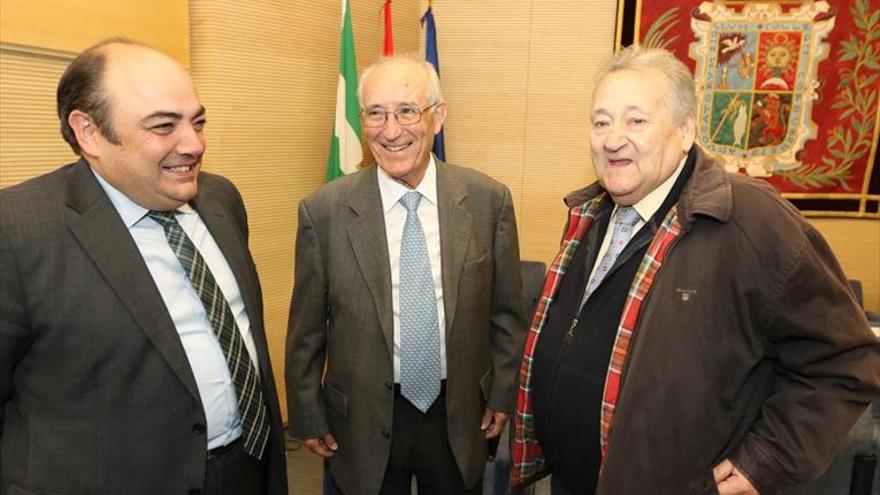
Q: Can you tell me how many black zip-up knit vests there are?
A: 1